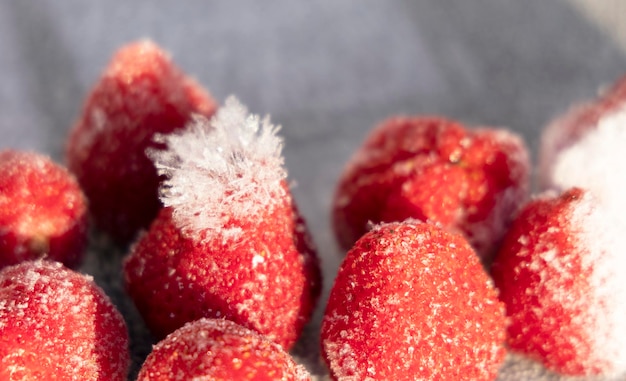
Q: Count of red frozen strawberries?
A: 9